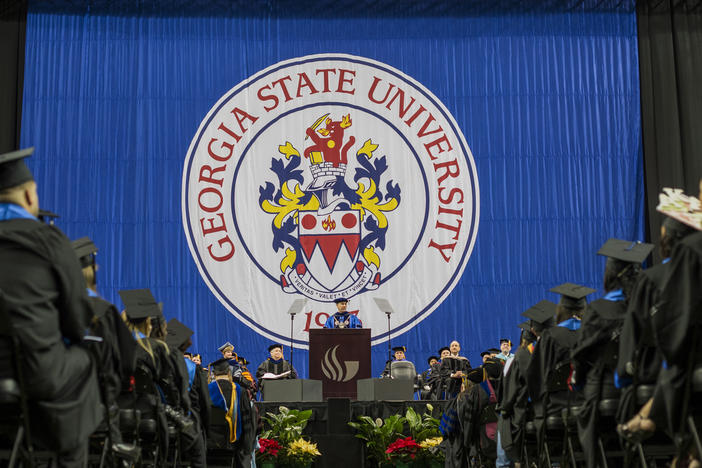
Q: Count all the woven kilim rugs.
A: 0